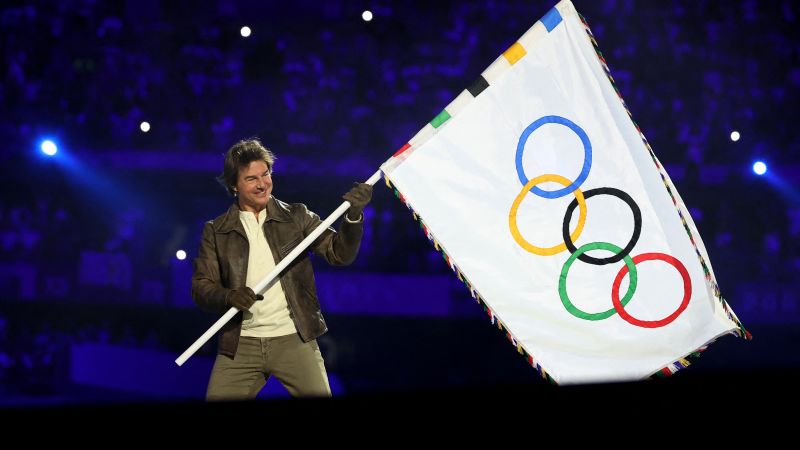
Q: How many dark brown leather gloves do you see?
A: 2